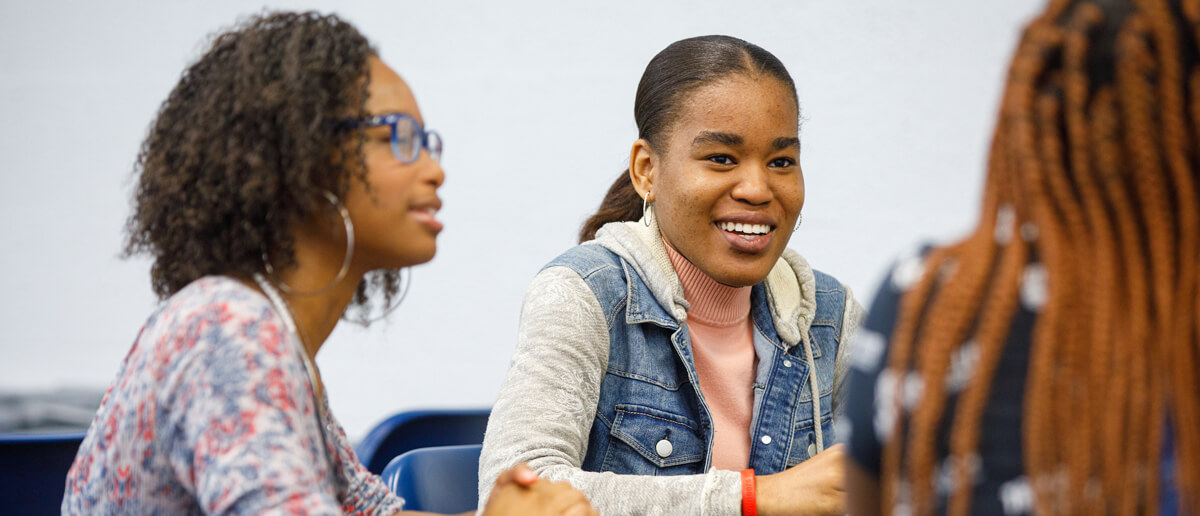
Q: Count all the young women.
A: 3